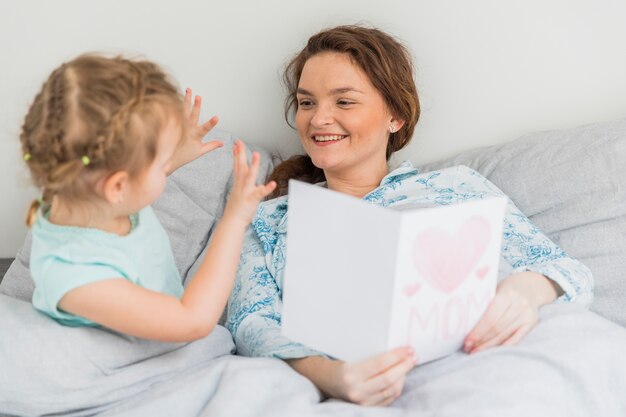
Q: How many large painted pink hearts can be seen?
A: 1